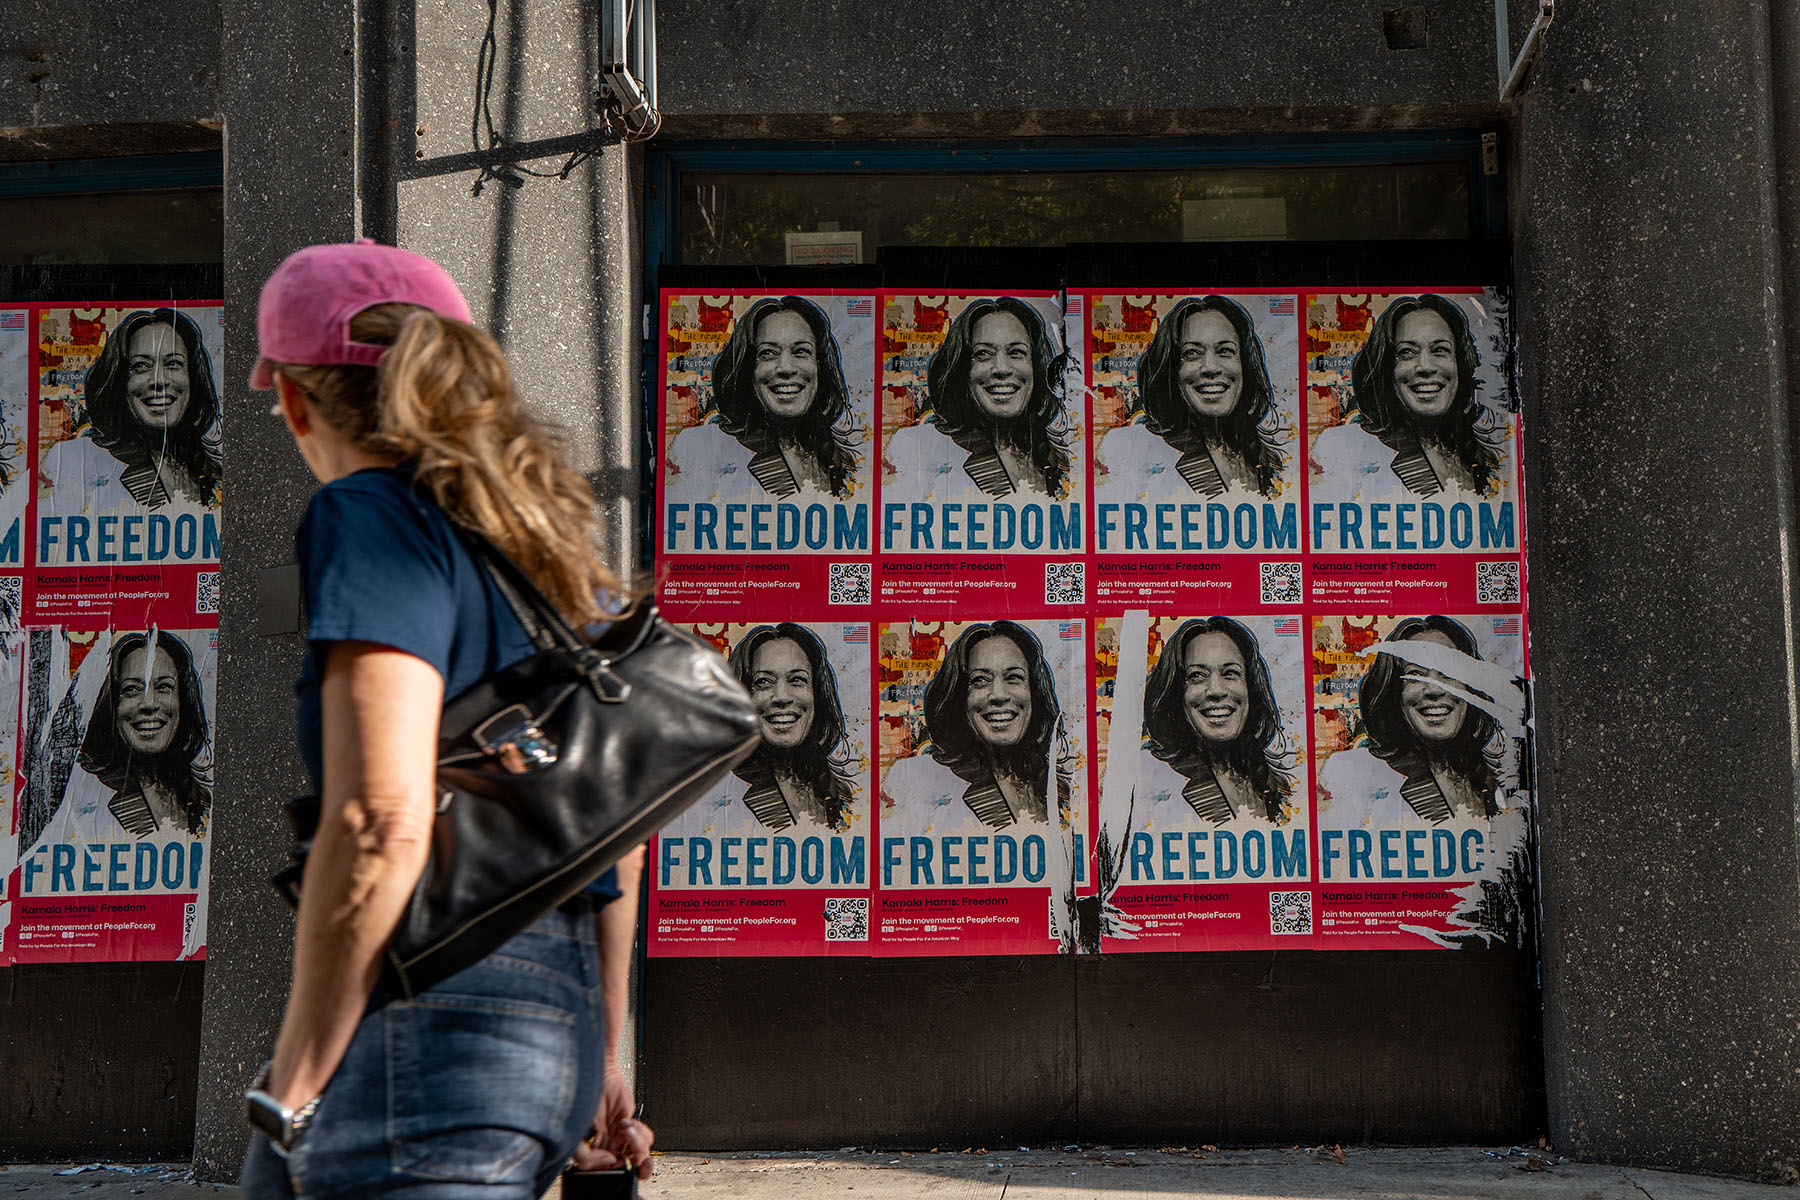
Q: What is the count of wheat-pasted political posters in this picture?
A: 12